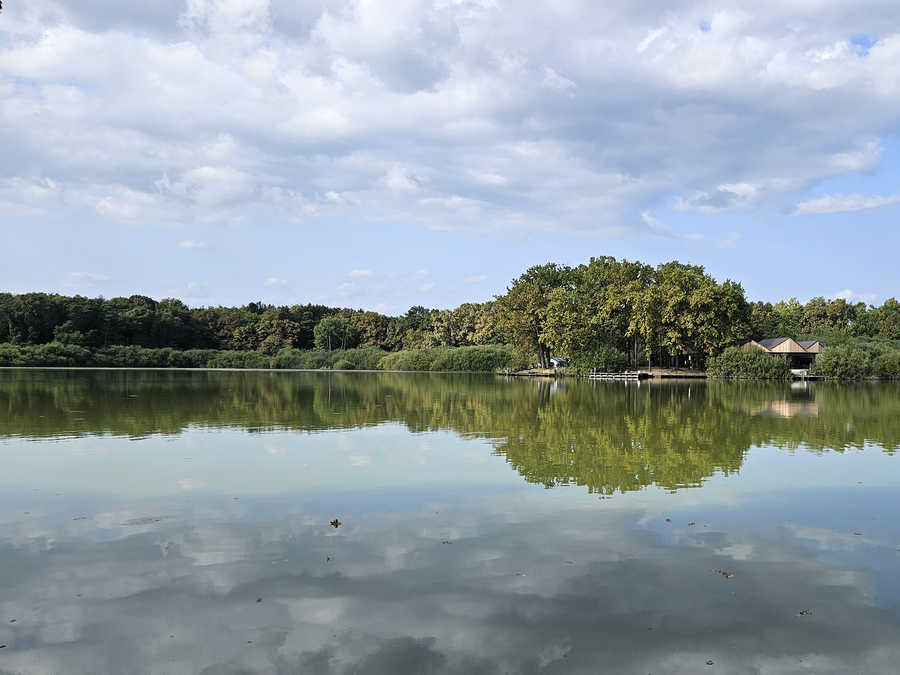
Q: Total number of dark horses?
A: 0